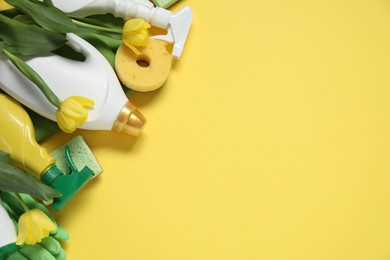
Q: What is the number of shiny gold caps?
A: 1